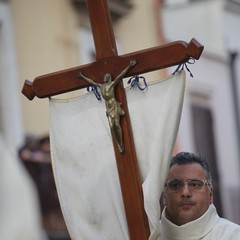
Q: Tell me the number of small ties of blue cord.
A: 3